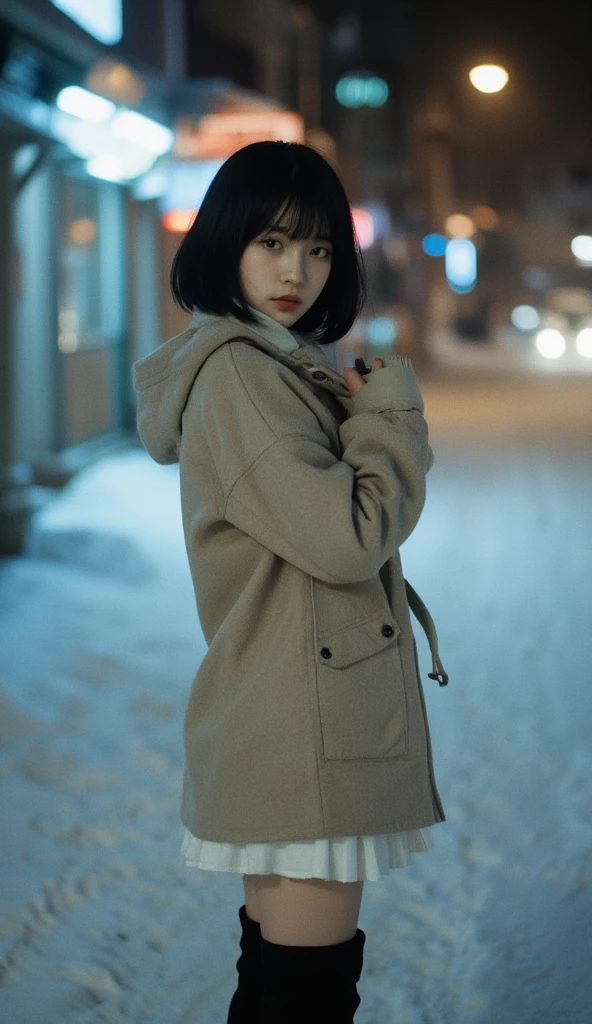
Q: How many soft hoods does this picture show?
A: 1